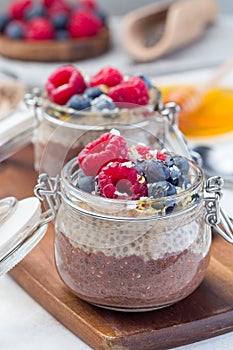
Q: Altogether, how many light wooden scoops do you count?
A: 1